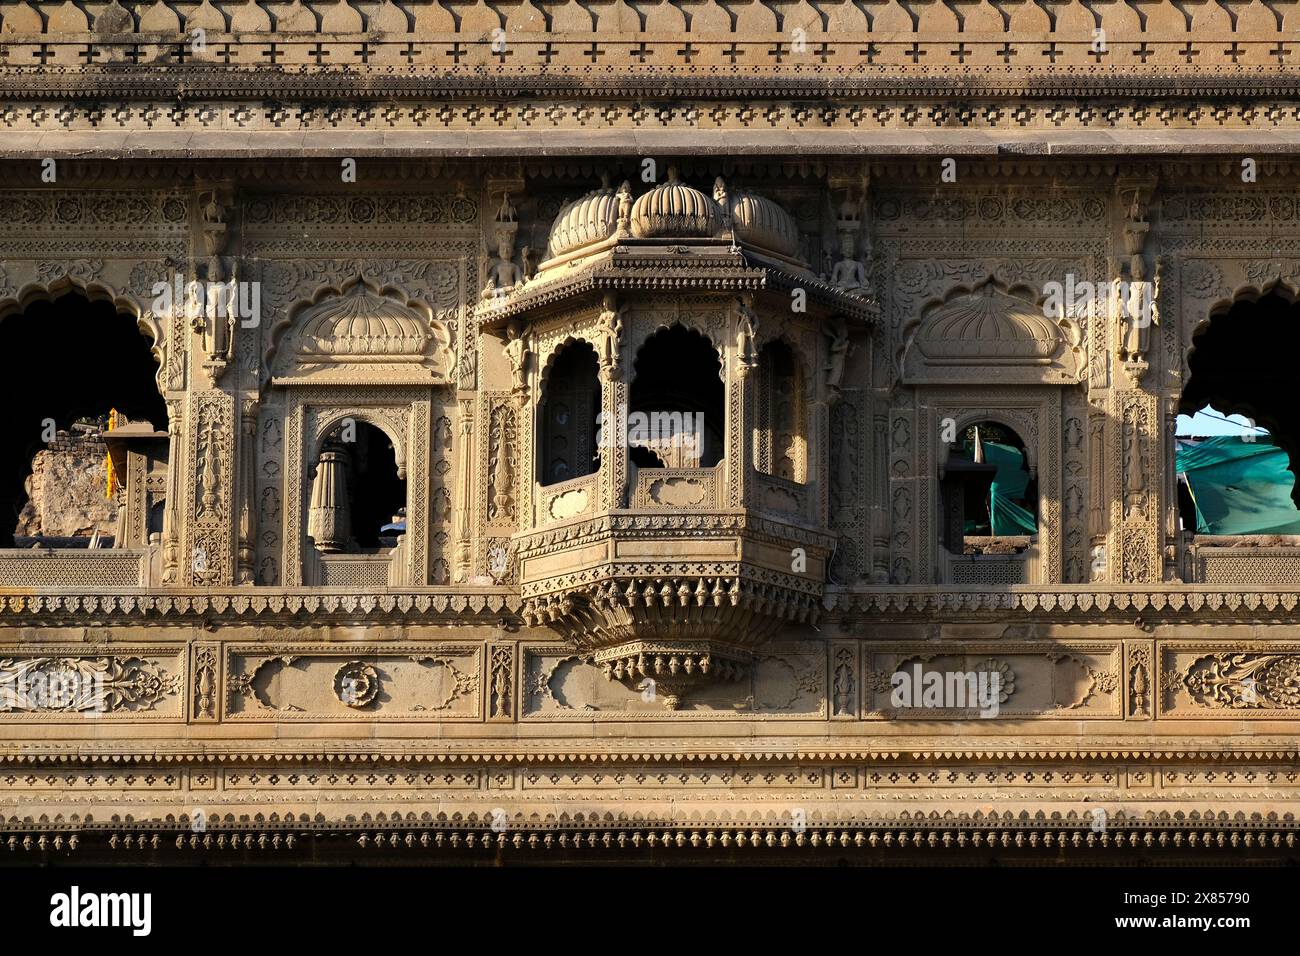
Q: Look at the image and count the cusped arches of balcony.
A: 3